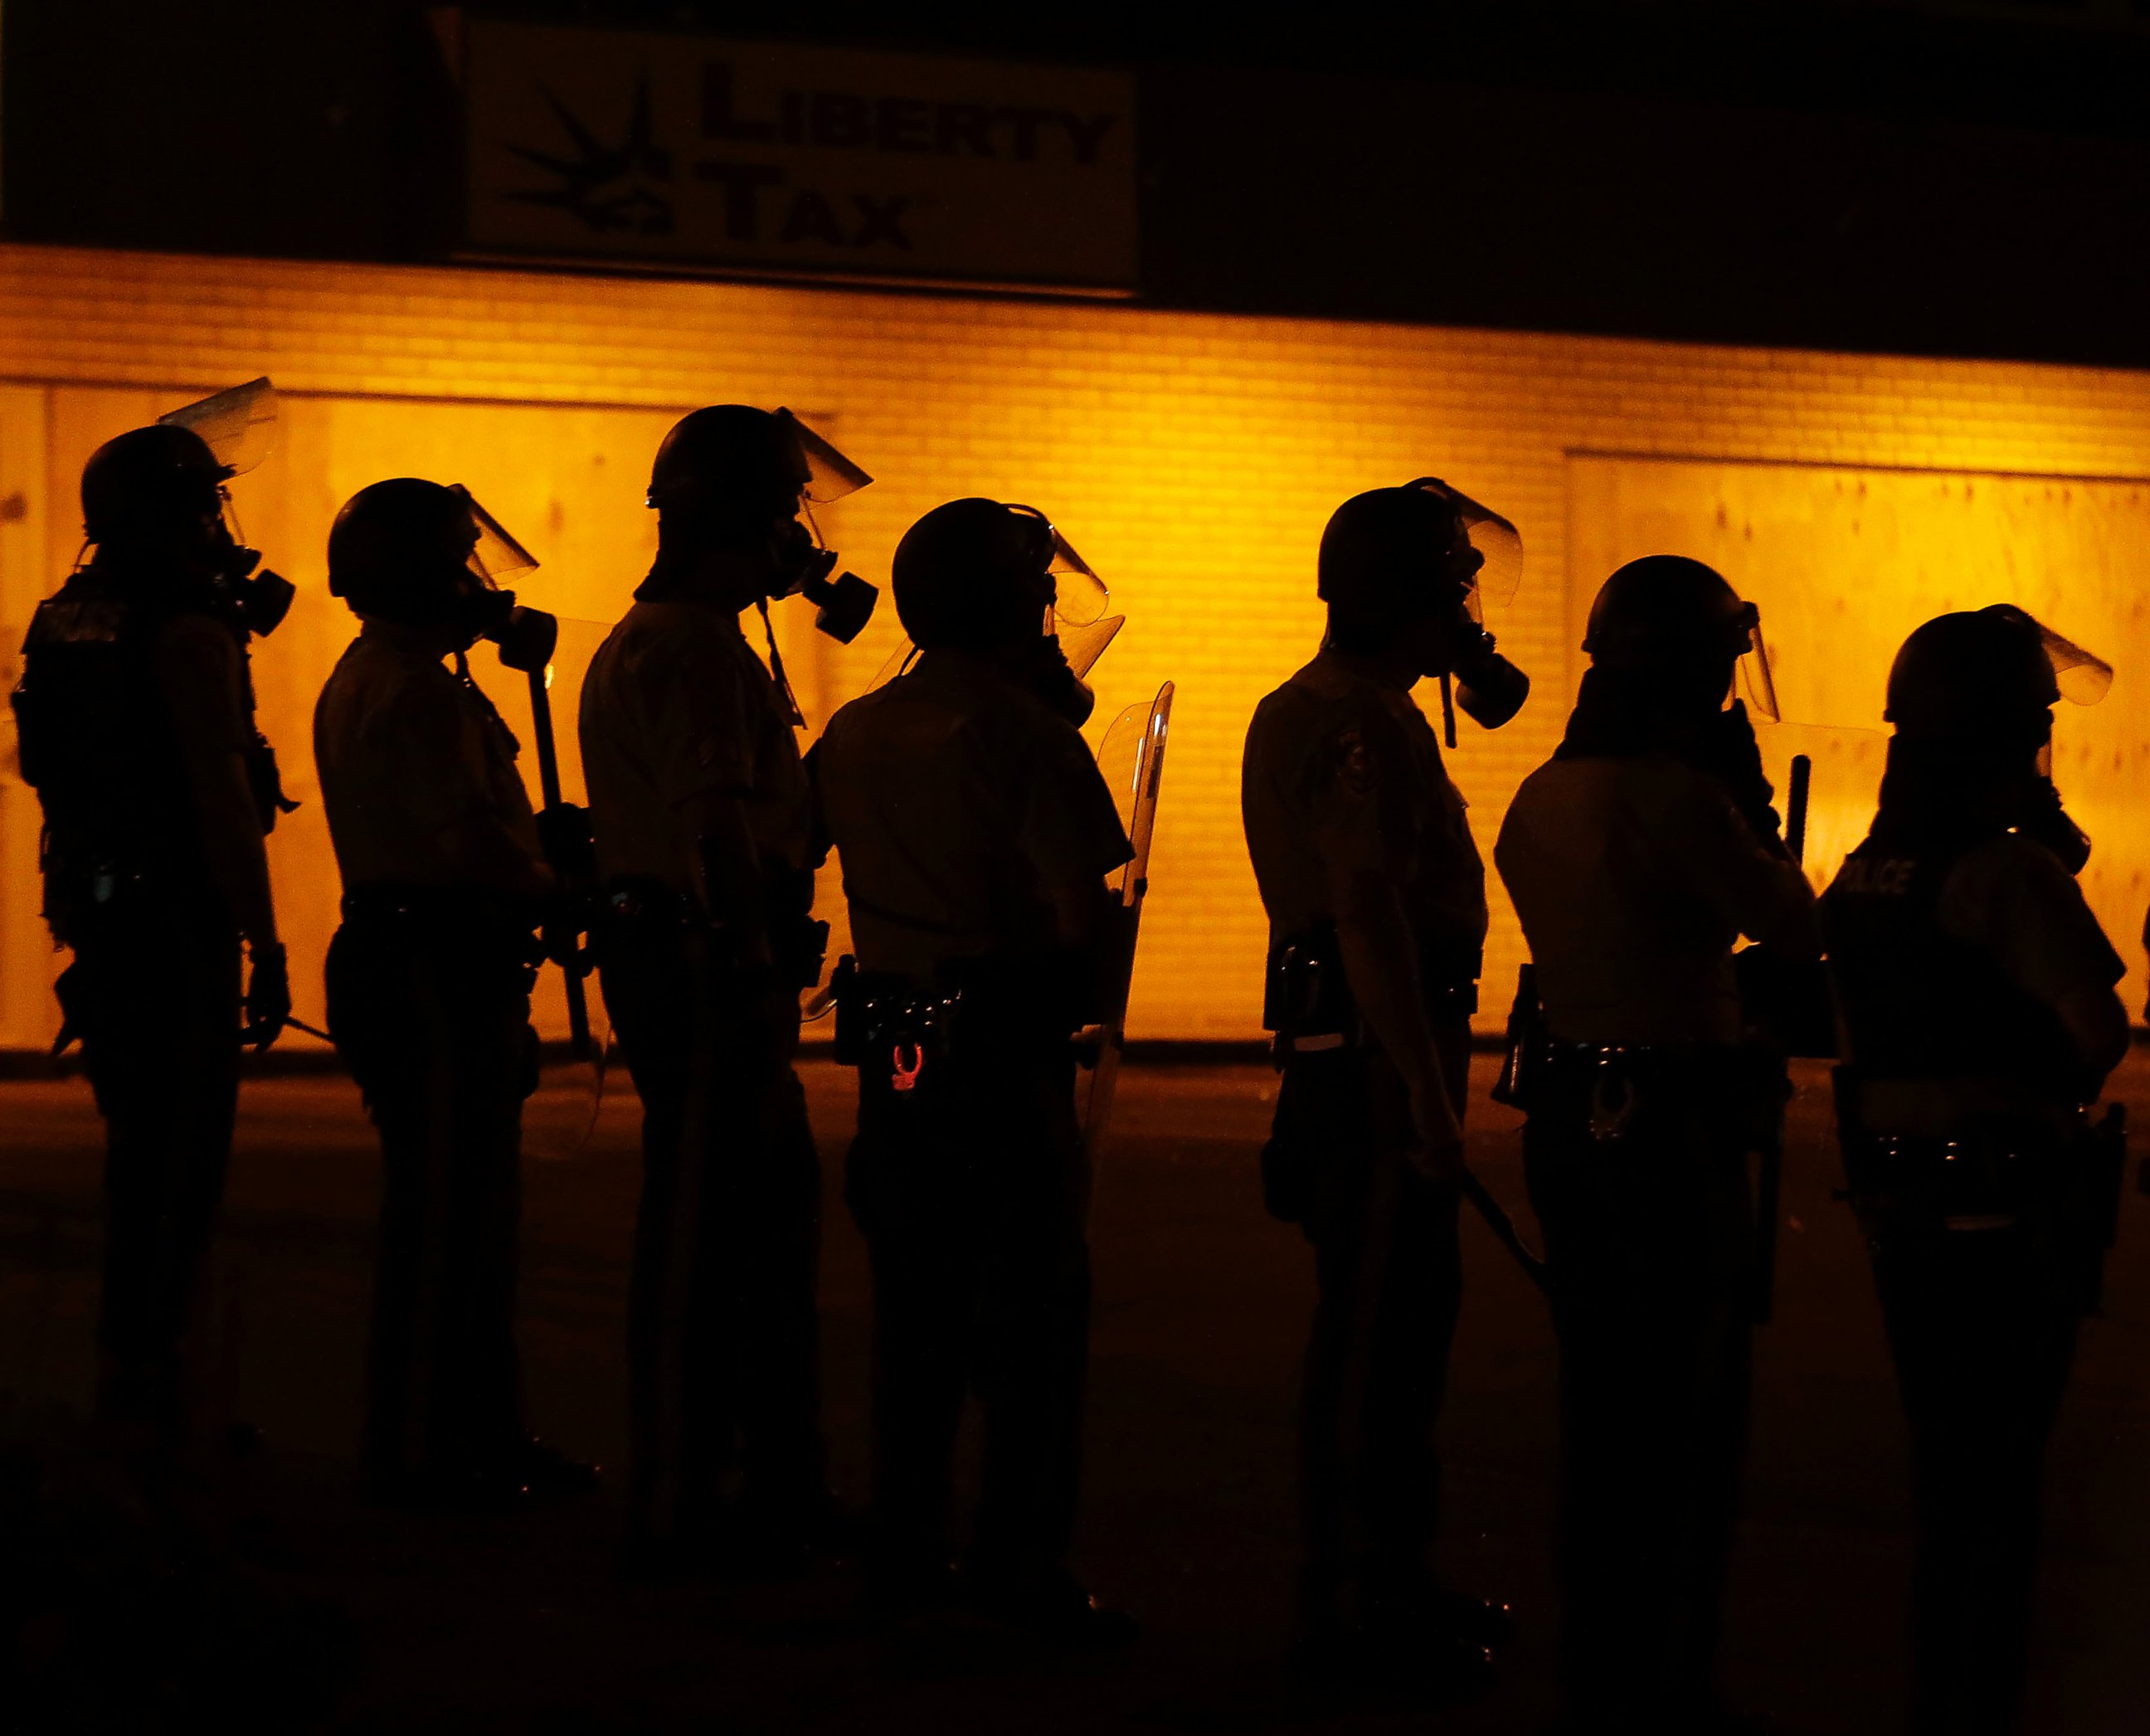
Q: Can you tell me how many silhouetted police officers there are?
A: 7